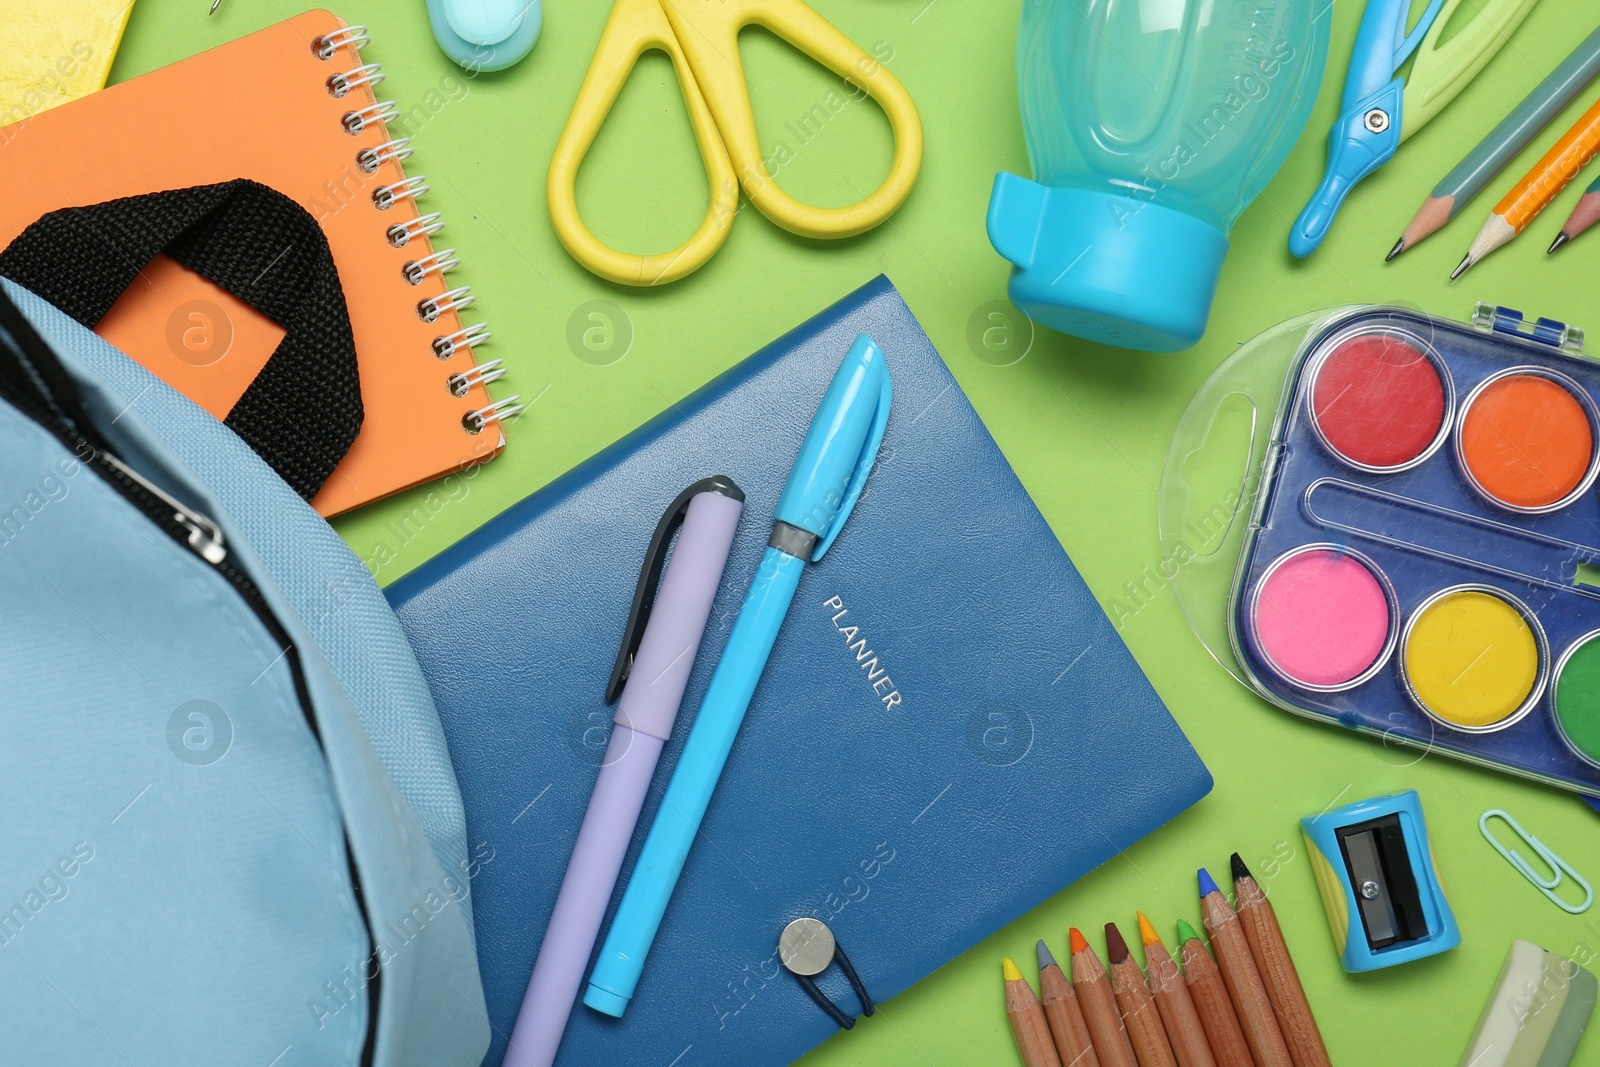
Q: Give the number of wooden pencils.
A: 11